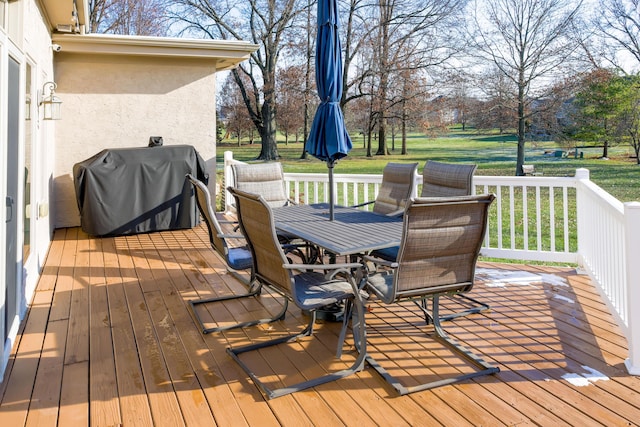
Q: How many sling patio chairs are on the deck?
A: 6